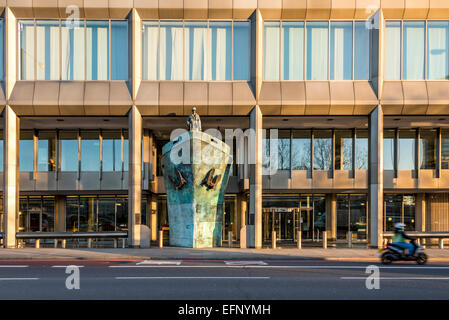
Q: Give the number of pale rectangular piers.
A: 4